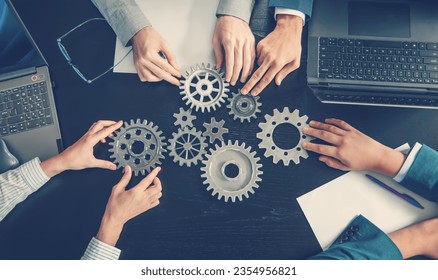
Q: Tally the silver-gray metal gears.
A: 8